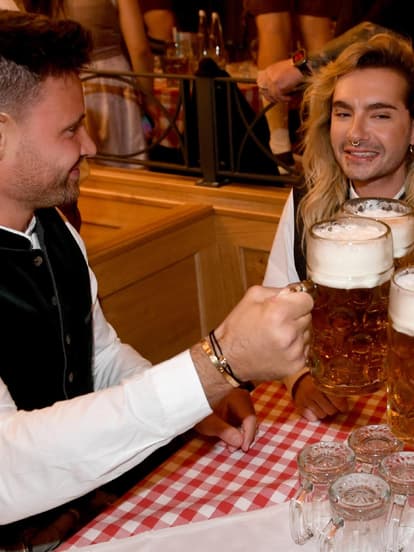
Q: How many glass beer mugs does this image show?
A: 7